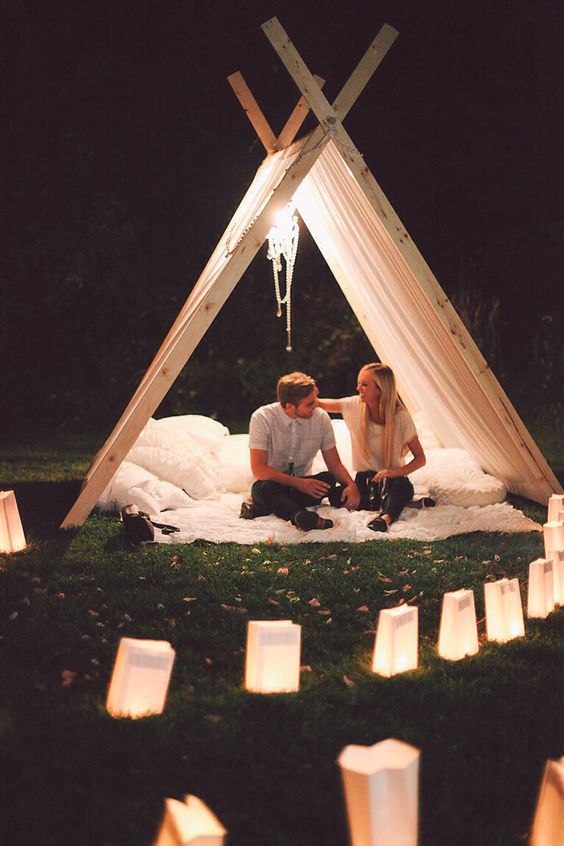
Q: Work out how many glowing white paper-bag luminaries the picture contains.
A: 13